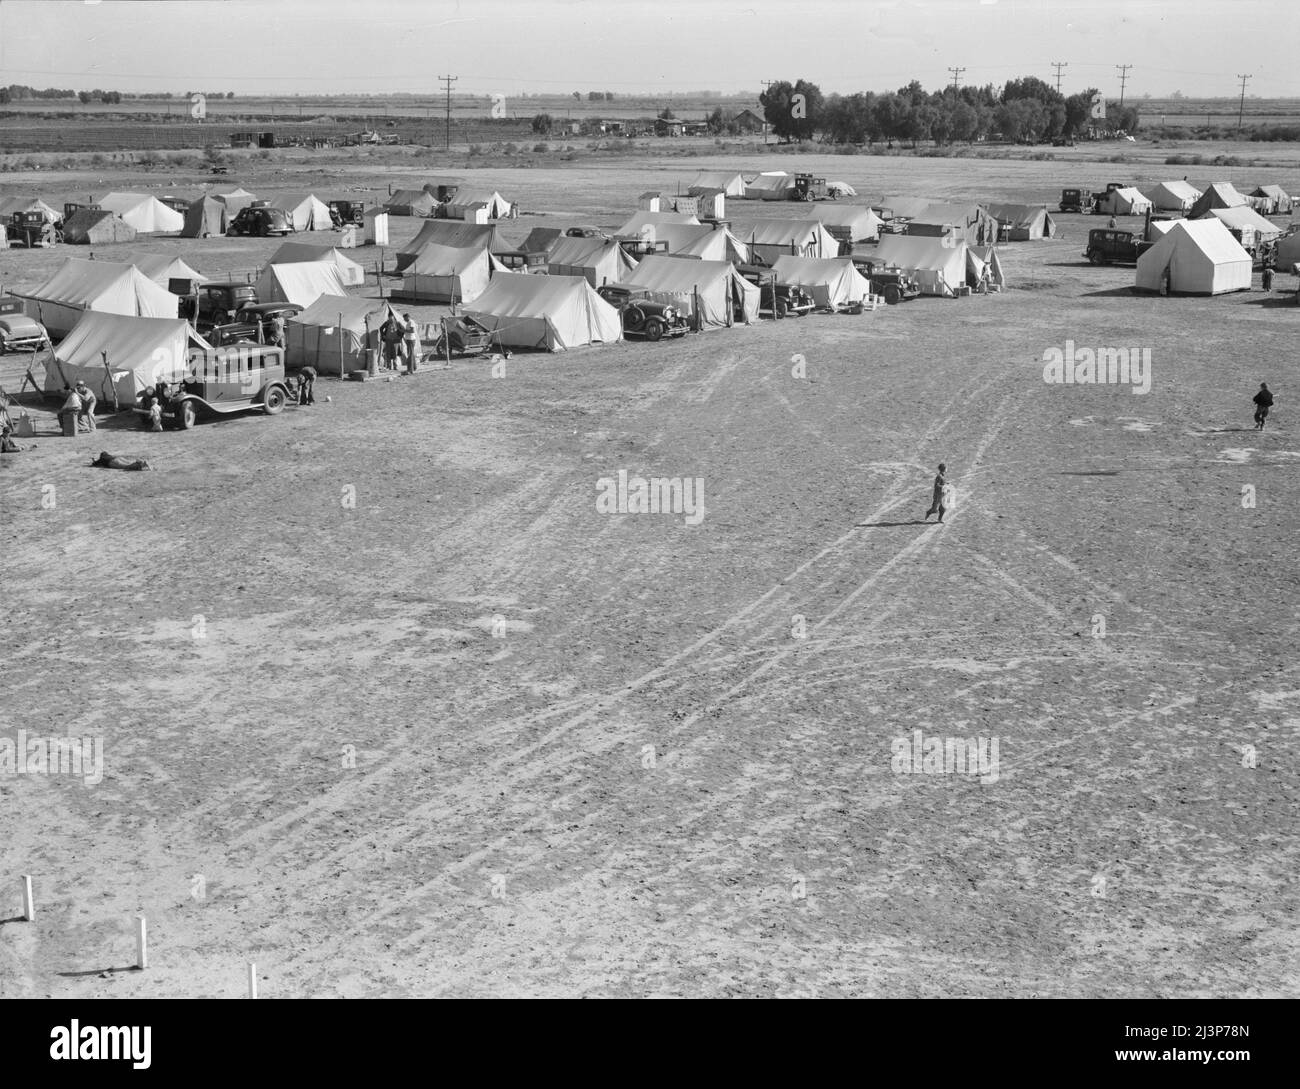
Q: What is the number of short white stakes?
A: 3